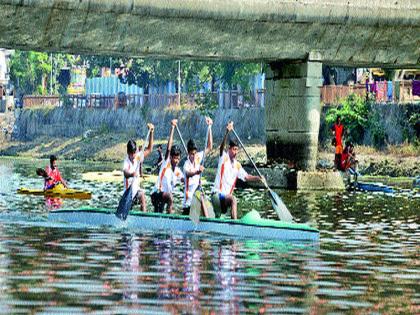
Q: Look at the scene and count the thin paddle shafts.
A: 4